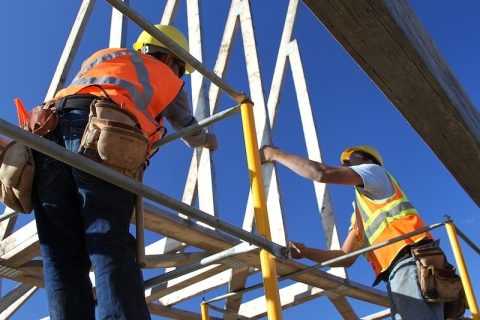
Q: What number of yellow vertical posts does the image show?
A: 3